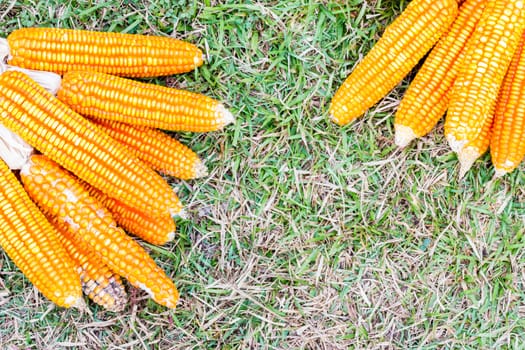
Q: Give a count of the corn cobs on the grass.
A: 13